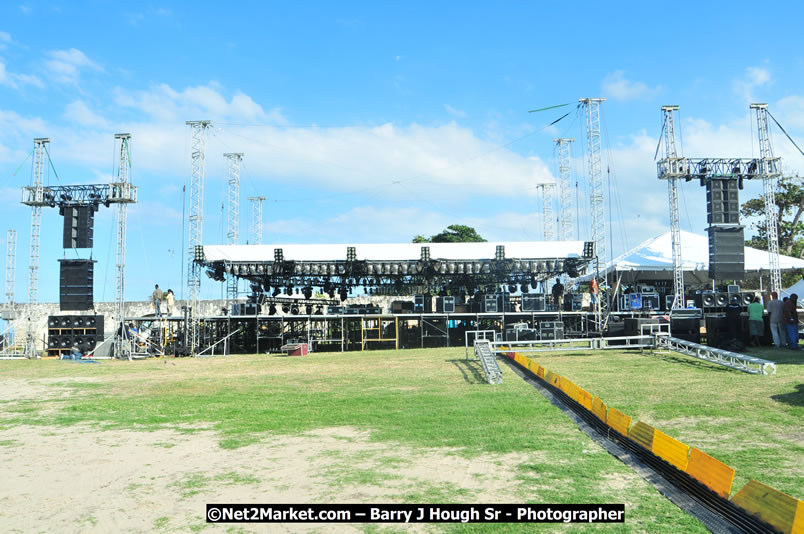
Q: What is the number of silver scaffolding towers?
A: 11